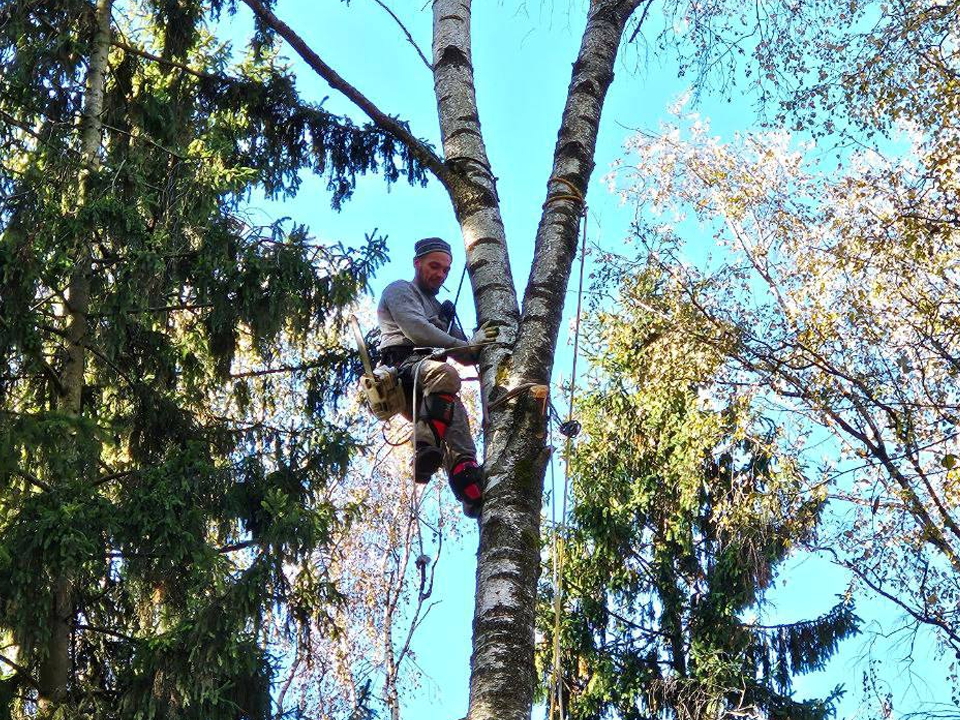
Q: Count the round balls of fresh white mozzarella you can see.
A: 0